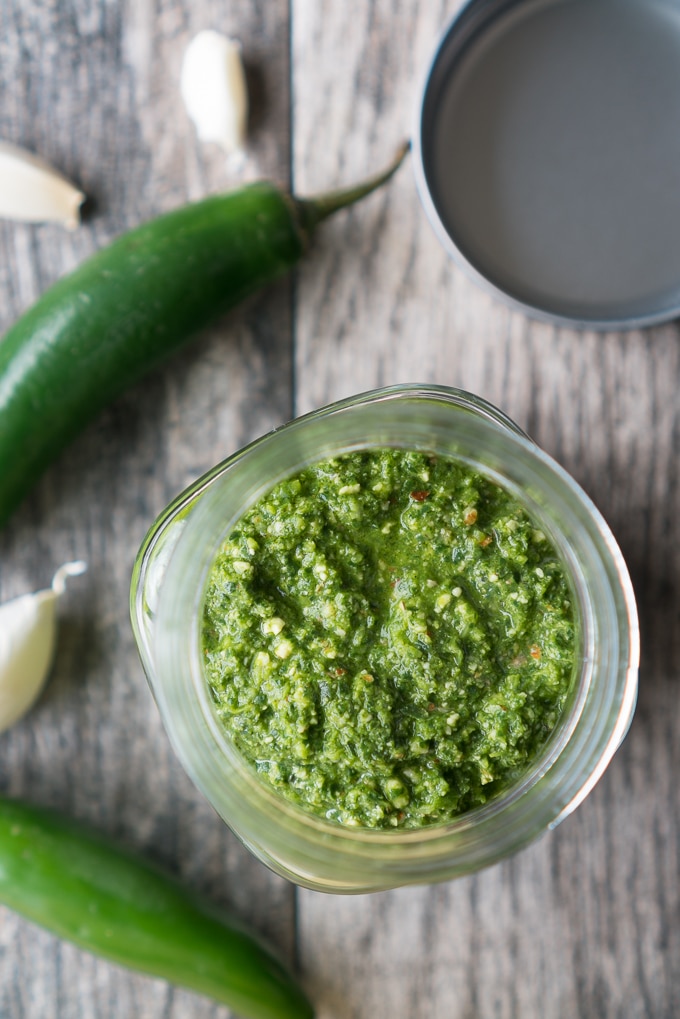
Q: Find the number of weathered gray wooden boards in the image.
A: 2